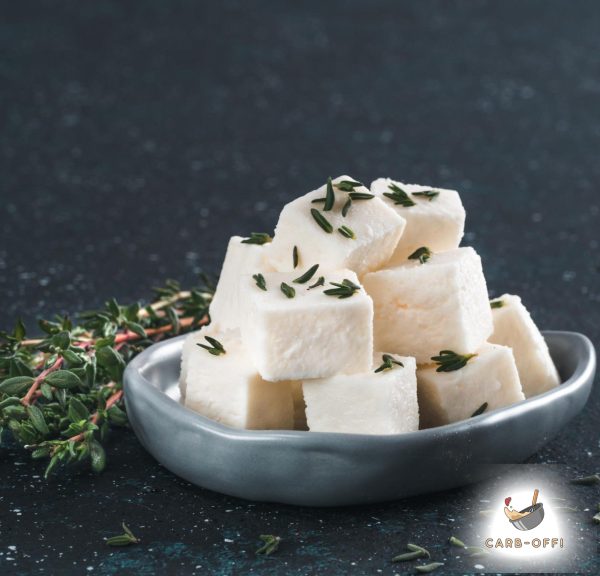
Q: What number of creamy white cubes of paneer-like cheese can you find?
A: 9